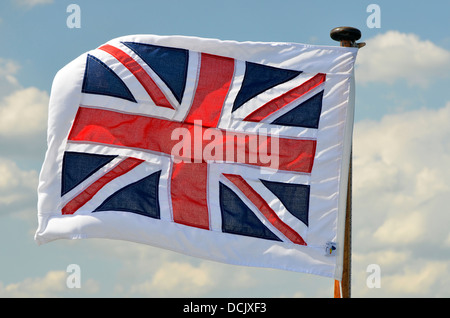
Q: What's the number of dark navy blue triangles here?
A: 8